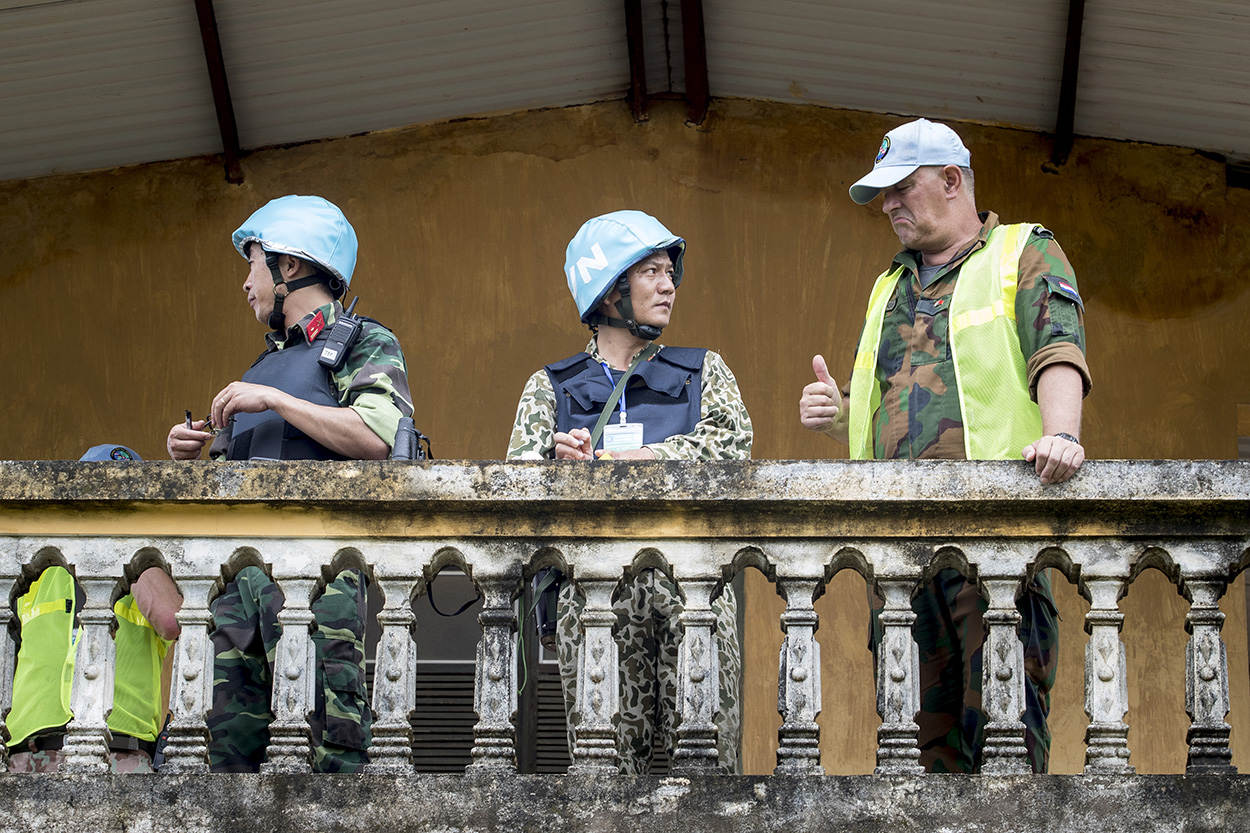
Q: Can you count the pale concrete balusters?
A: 13